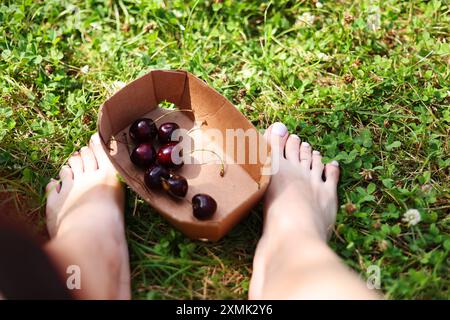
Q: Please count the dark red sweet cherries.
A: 7